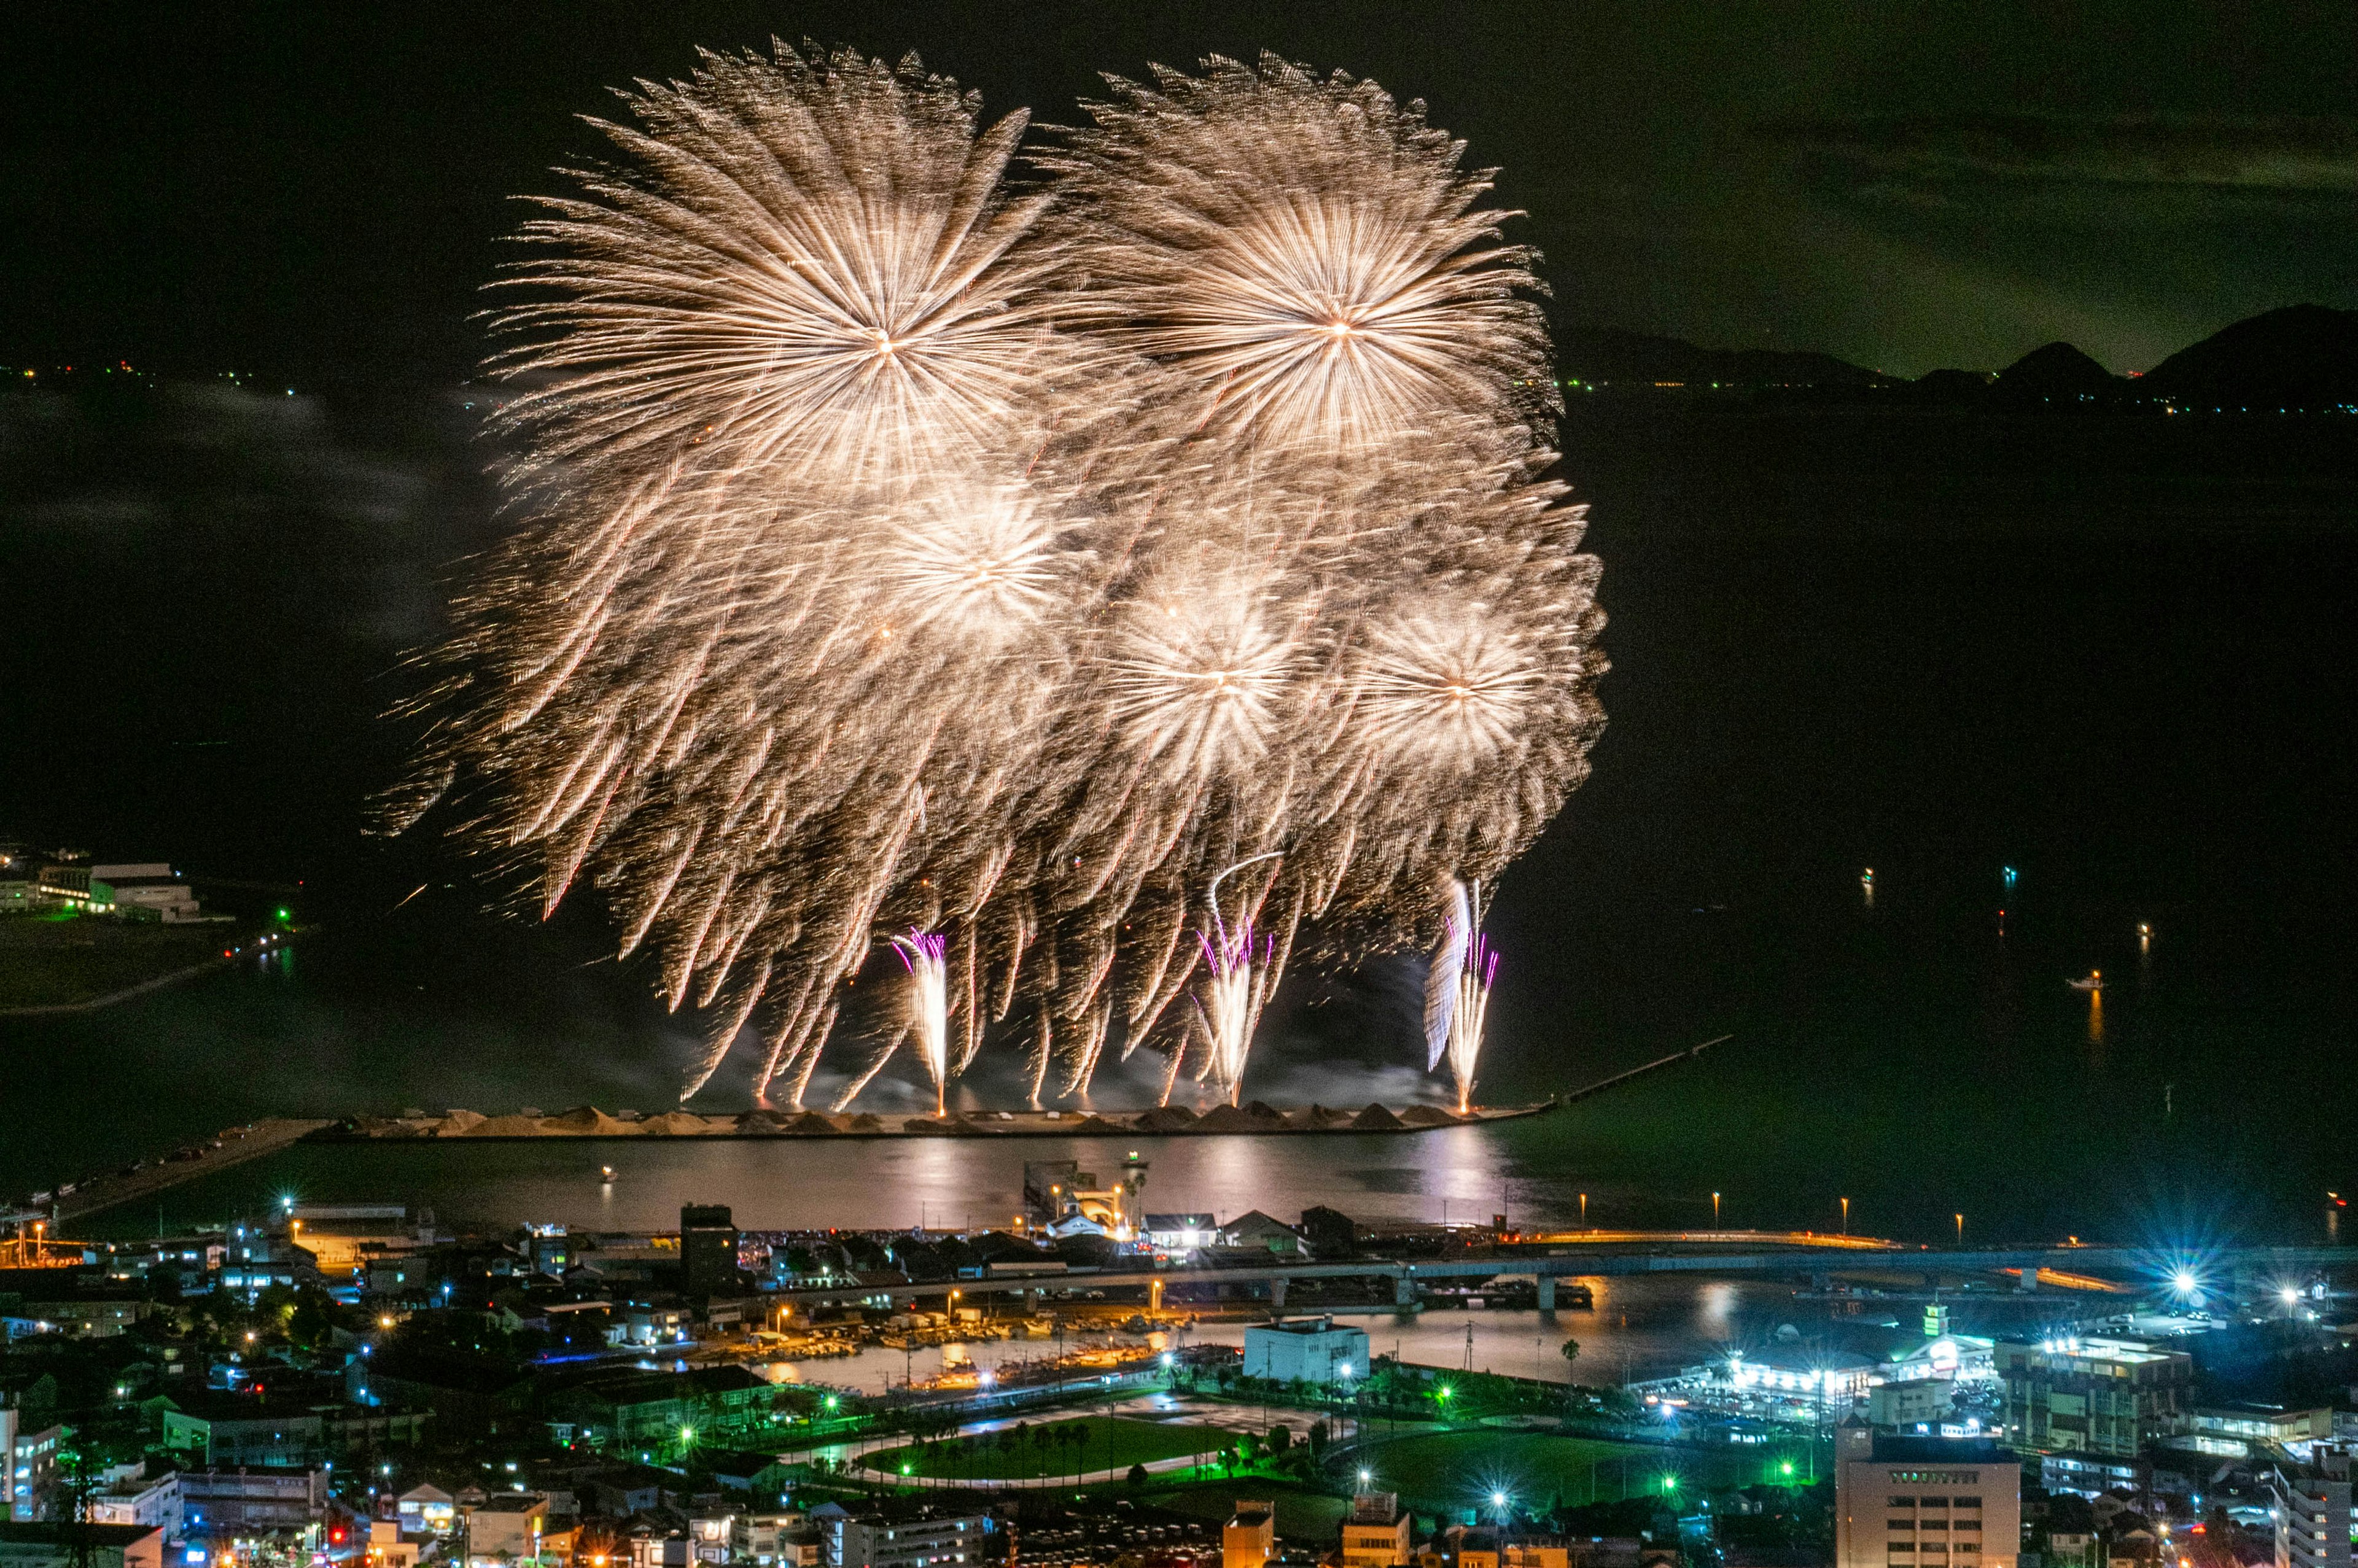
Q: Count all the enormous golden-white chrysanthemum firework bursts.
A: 5